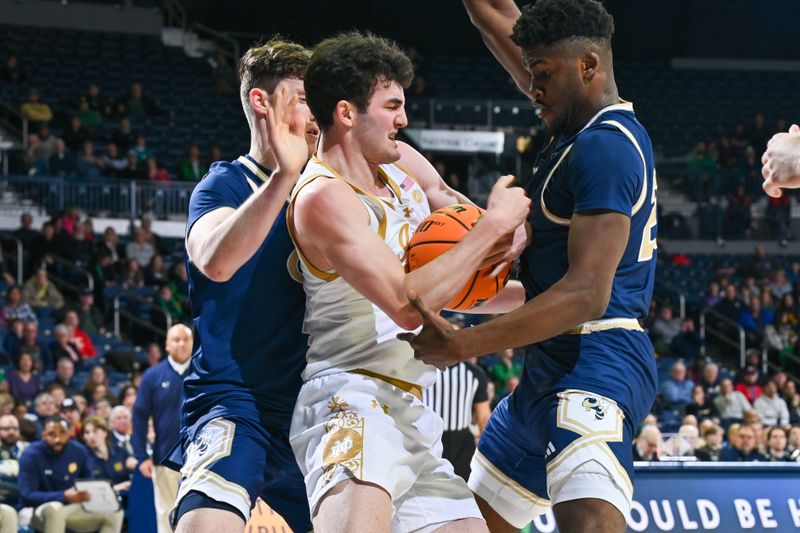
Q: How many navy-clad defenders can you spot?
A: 2